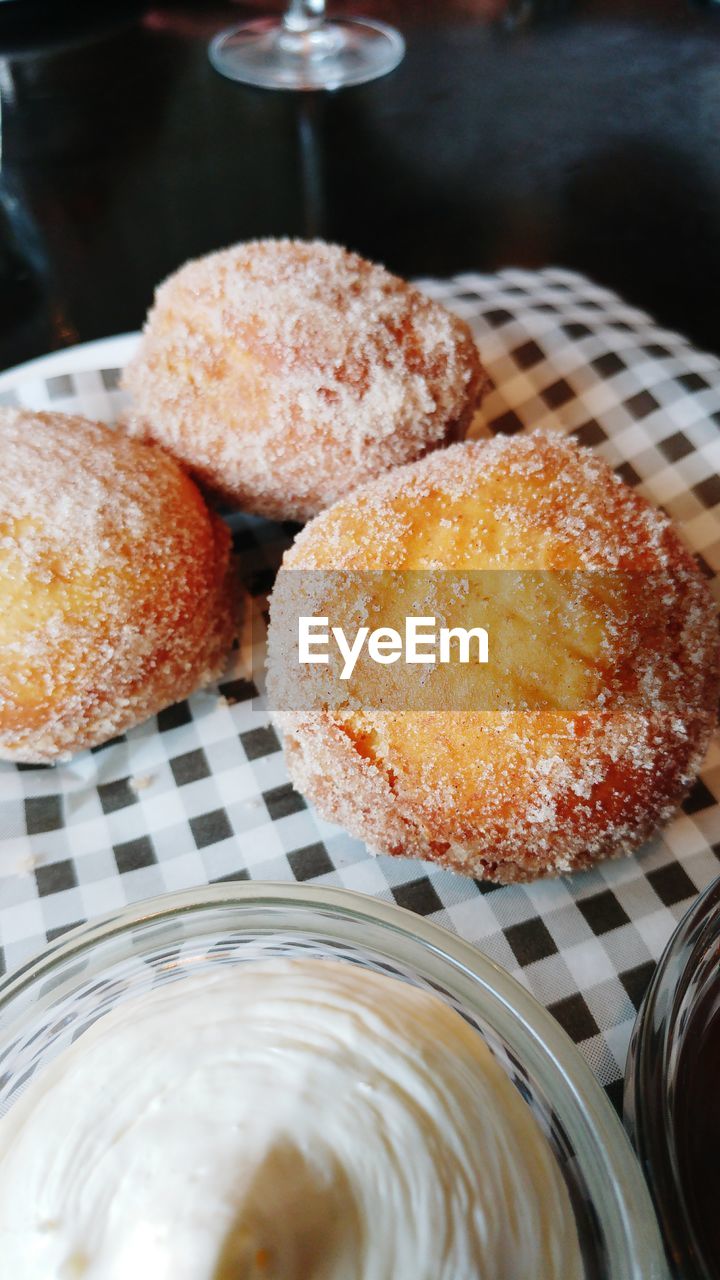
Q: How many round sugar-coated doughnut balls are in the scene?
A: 3